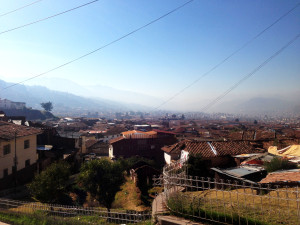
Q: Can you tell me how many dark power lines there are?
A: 5